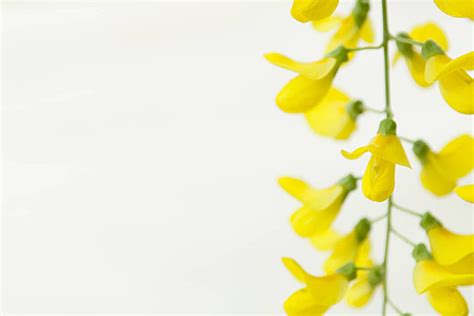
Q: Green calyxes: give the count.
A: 13